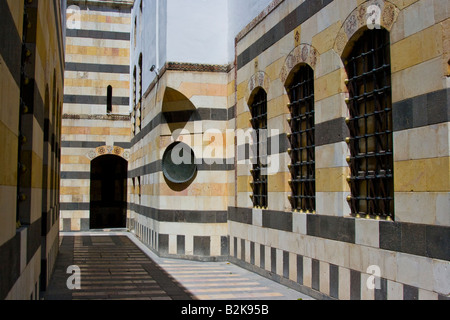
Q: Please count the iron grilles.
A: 3